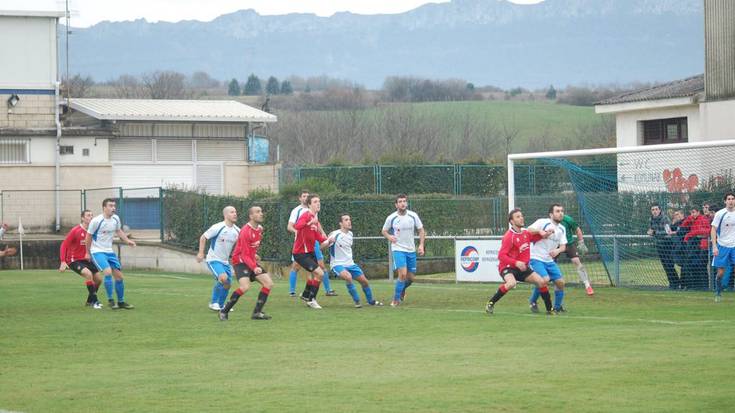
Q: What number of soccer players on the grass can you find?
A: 12